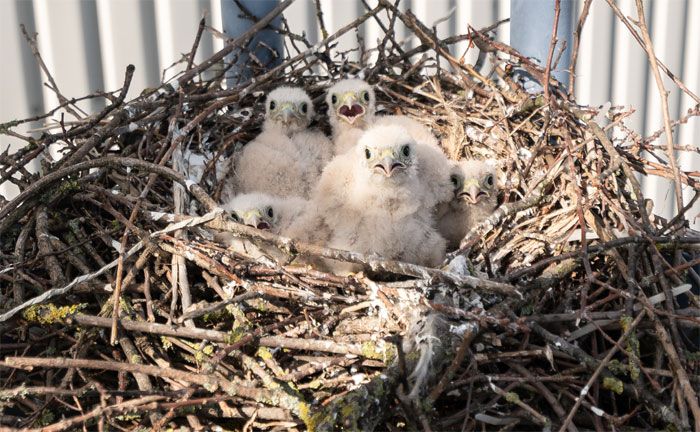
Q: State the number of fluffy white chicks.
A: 5